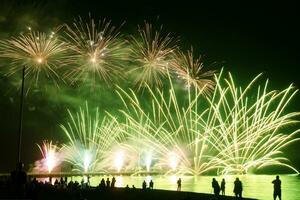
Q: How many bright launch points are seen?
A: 5